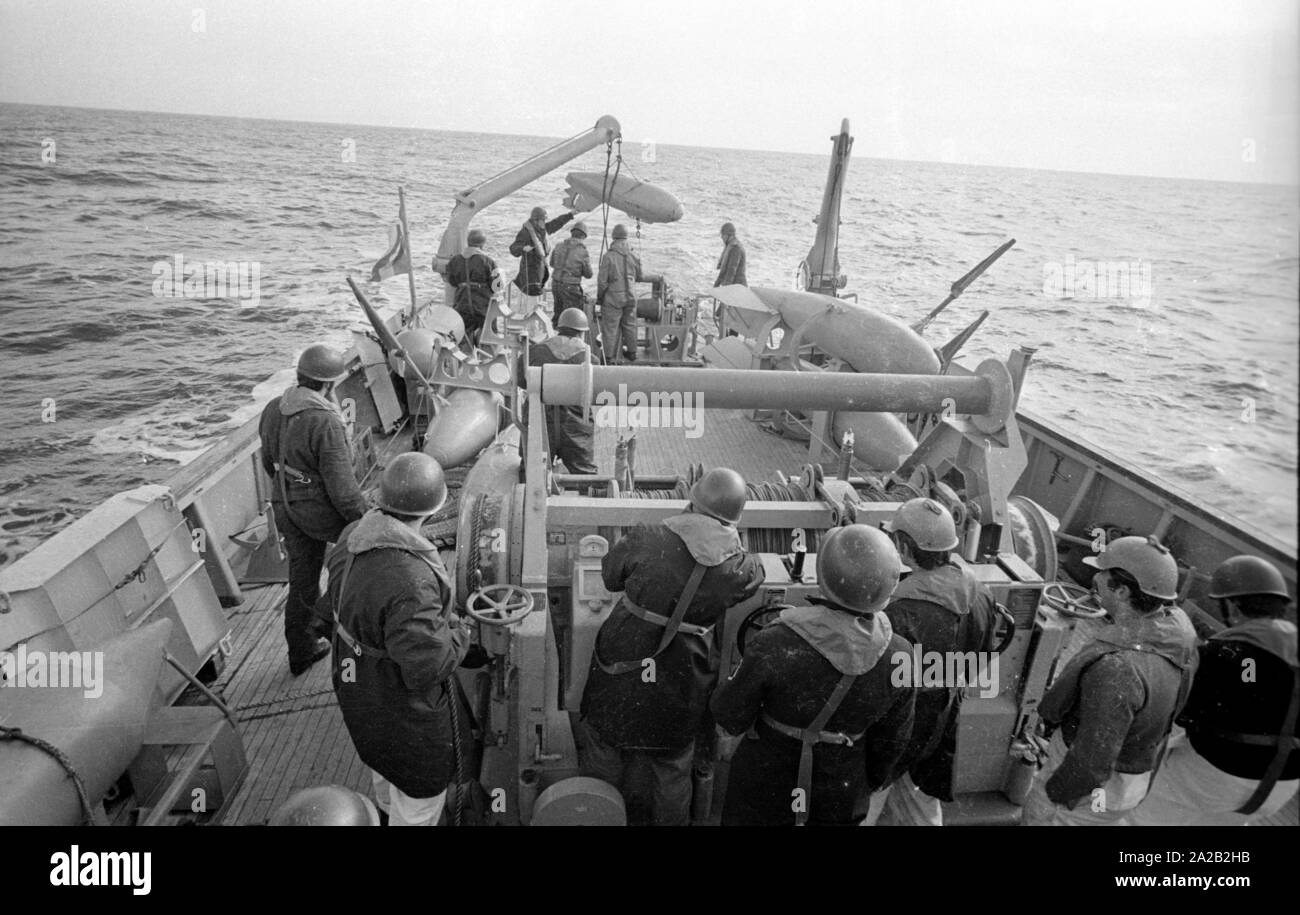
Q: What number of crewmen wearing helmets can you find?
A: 14